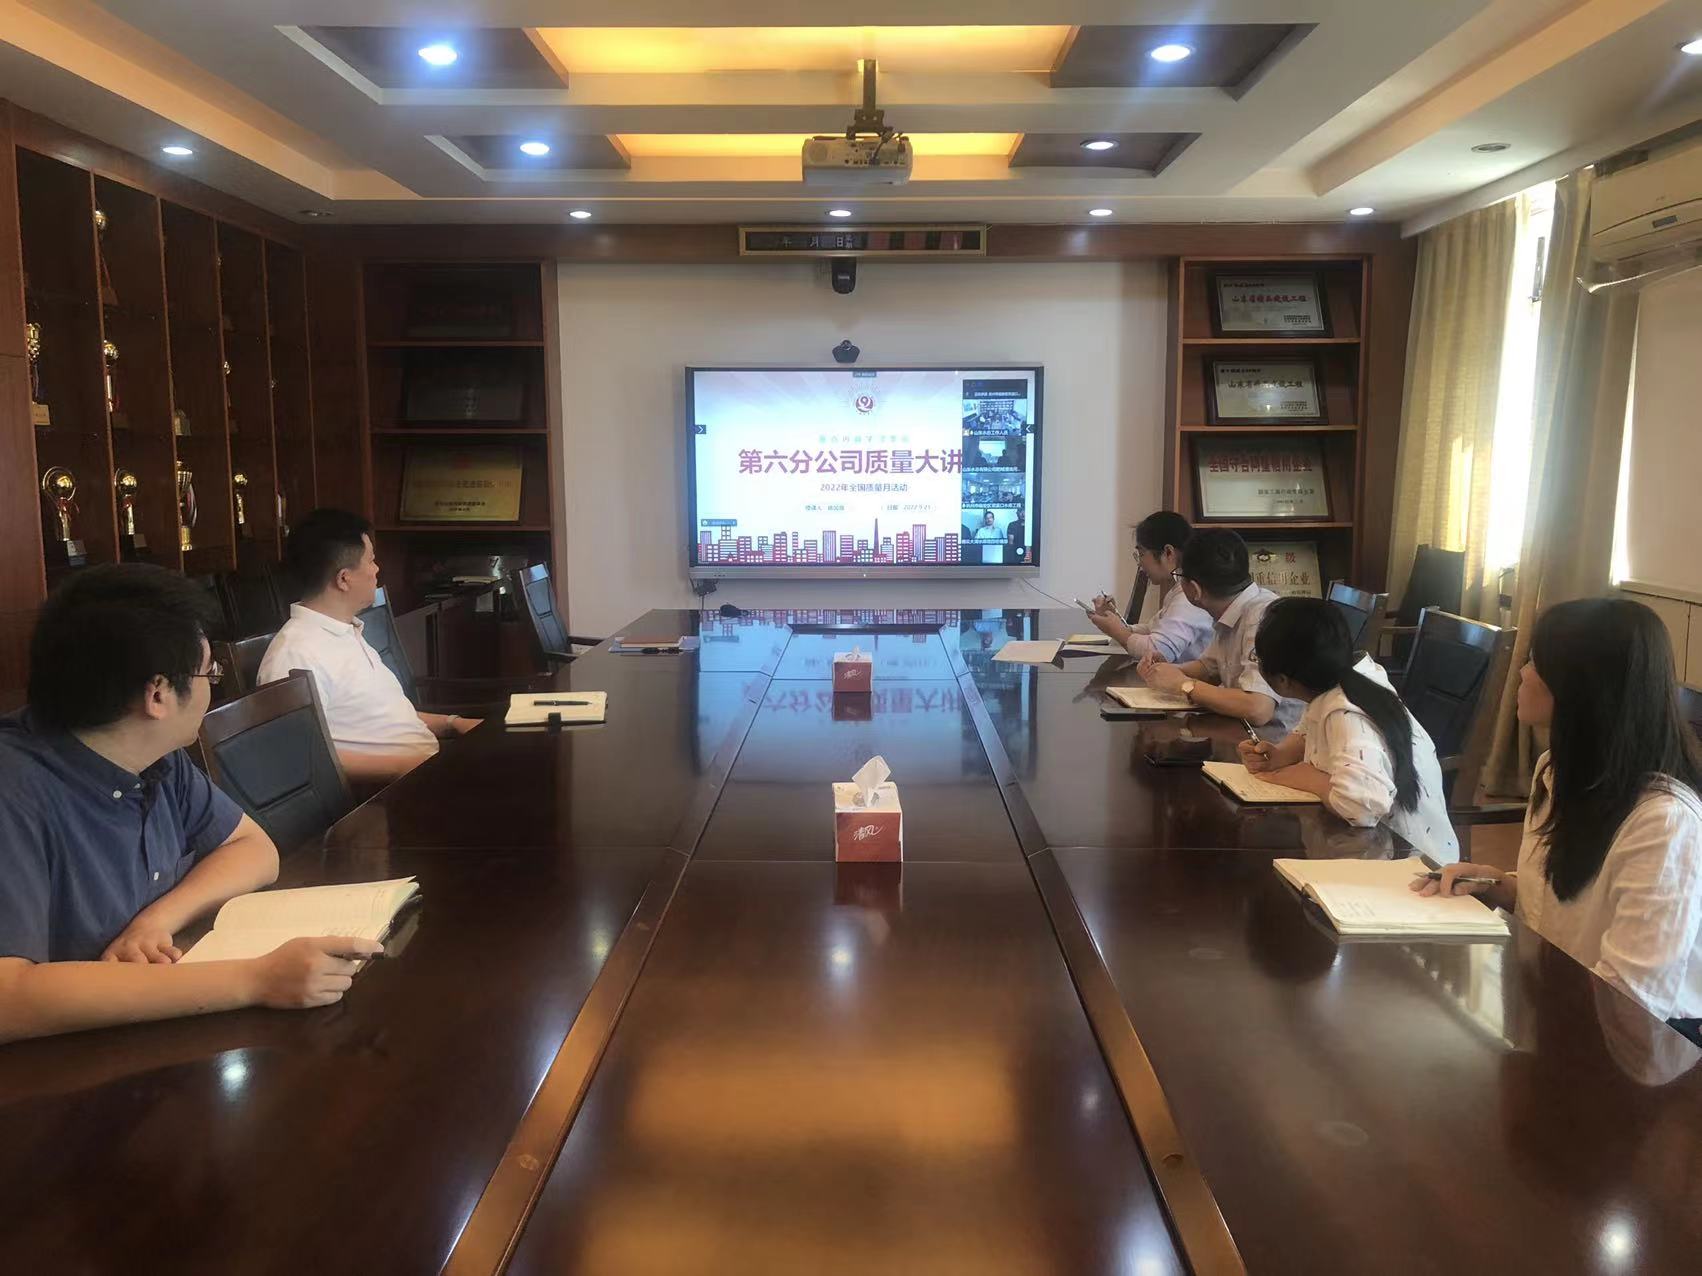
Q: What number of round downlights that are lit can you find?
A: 10